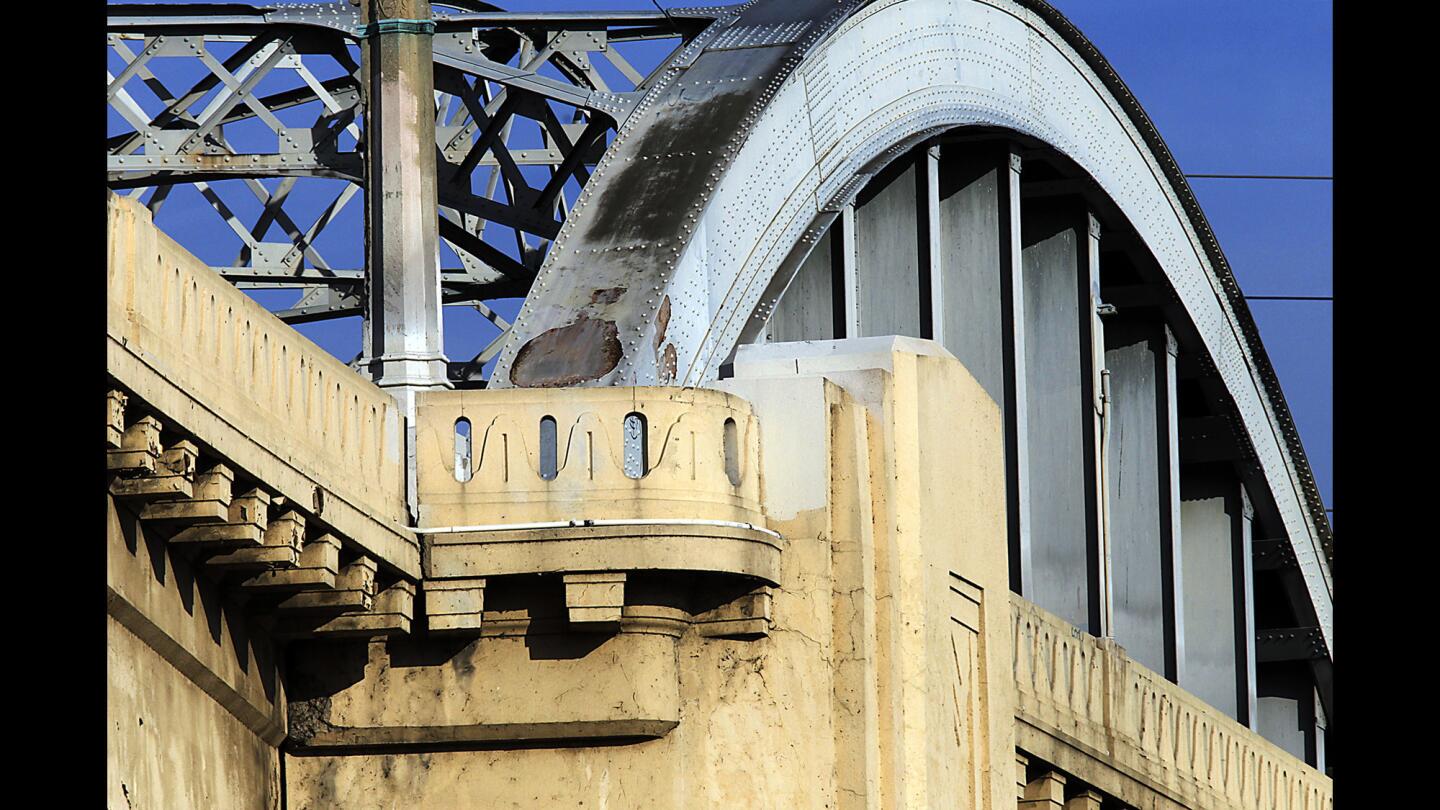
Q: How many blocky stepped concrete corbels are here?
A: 15